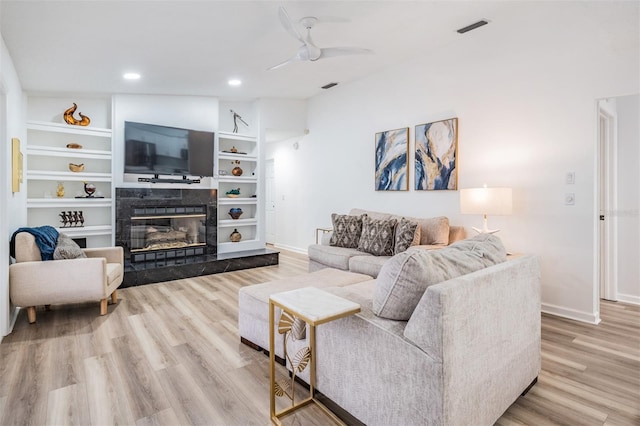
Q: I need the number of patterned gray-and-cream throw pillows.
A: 3